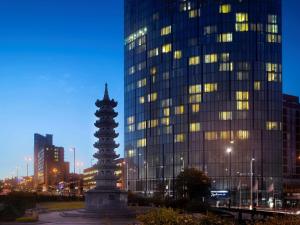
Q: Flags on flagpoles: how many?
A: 3